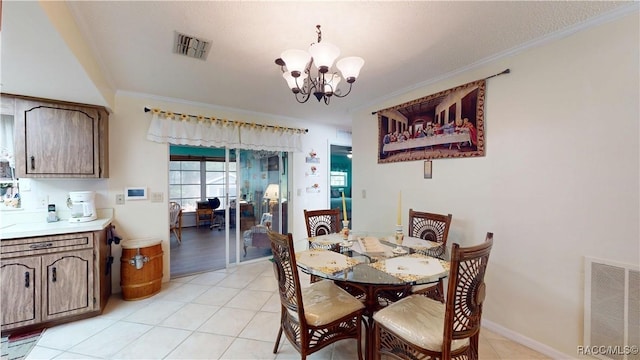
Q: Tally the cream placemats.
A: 4